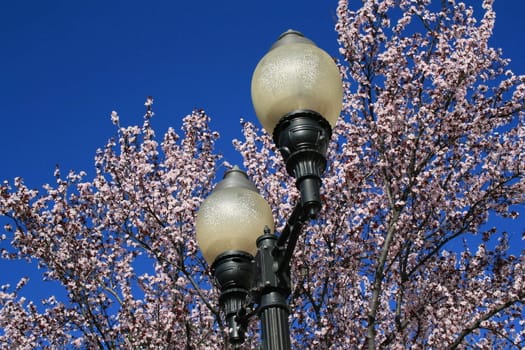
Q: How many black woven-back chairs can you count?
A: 0